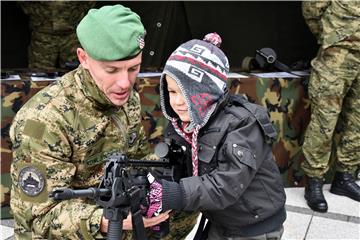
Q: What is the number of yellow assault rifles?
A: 0